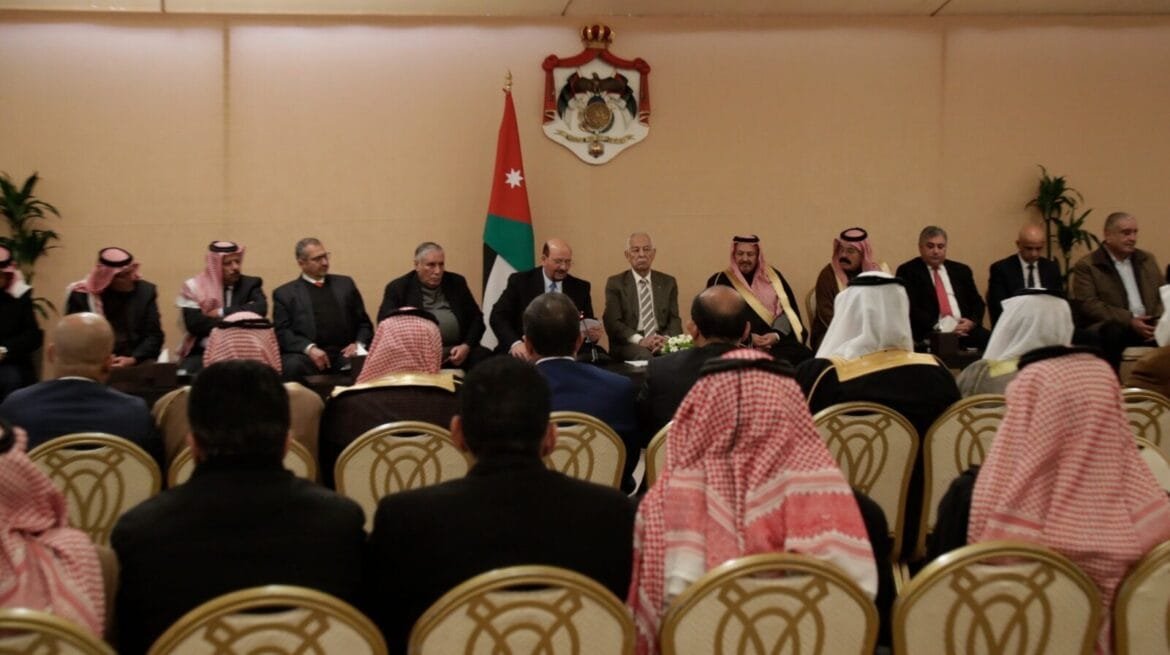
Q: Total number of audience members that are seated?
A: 13